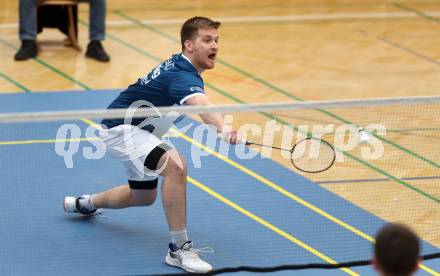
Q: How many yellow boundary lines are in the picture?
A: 3